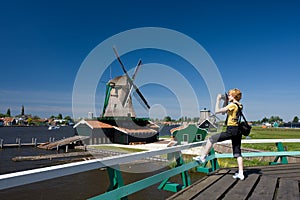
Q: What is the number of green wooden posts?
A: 4